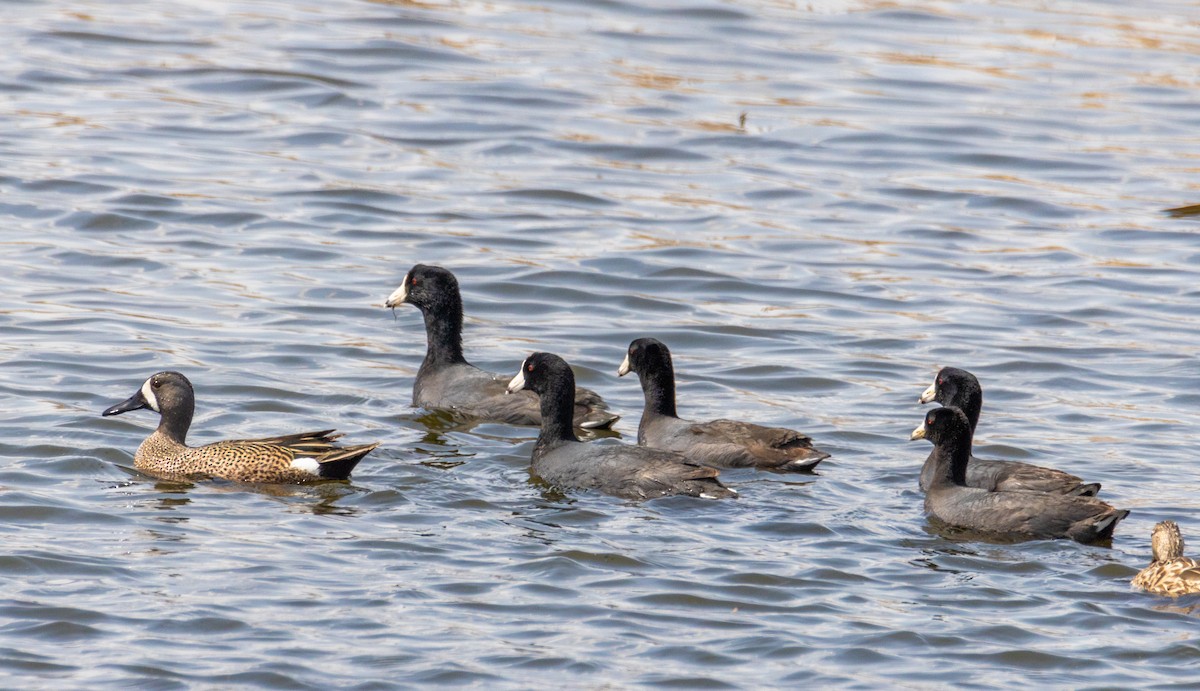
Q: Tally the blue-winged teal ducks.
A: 1